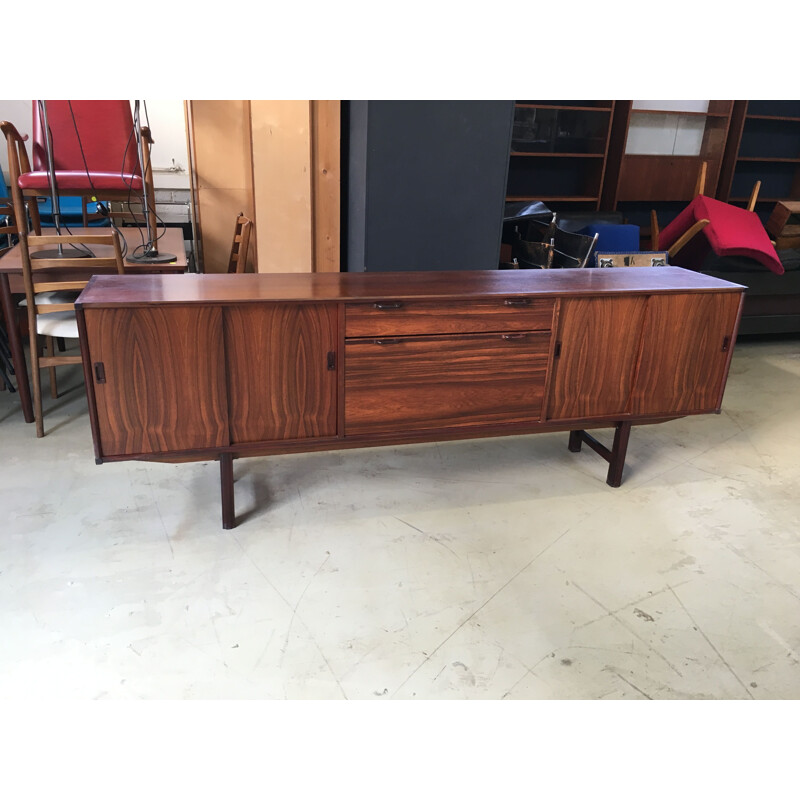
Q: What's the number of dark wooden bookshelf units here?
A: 3